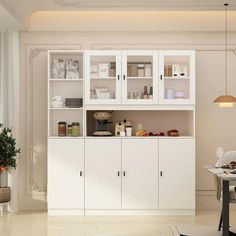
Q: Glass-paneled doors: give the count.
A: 3